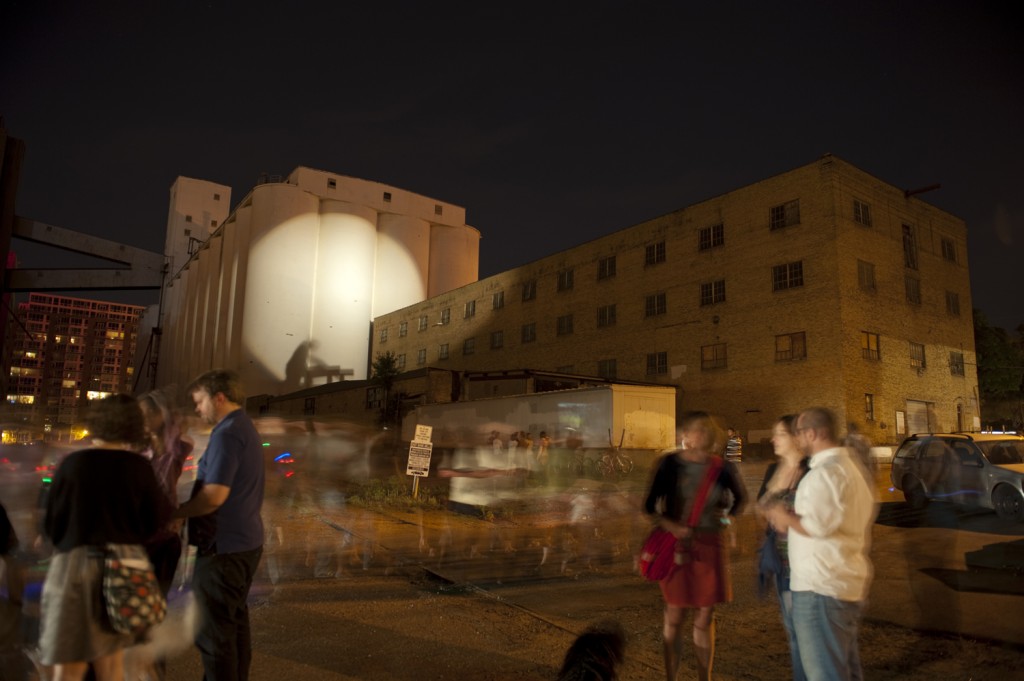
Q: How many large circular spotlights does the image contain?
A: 1